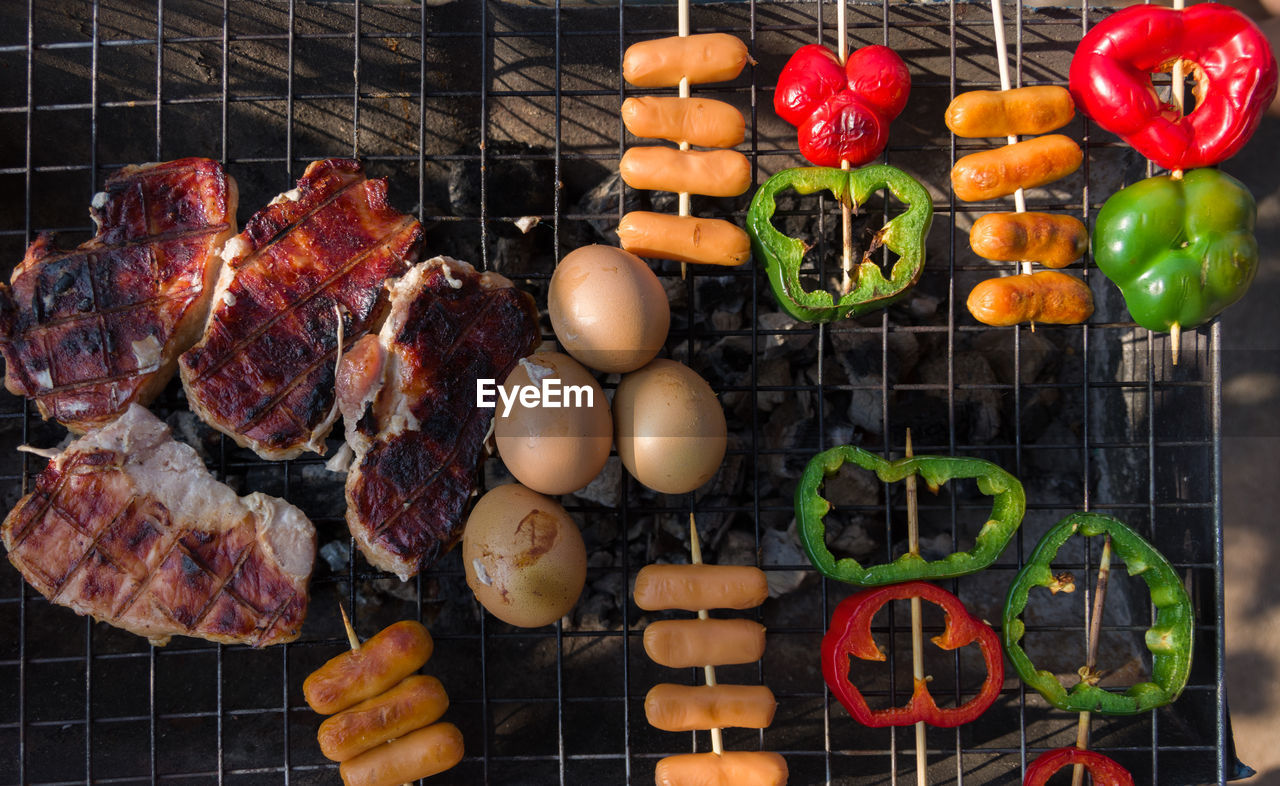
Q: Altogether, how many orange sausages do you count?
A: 15